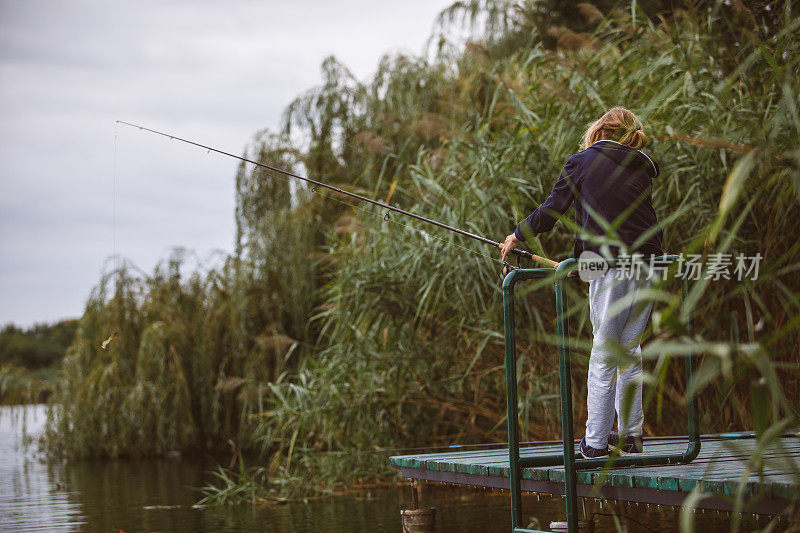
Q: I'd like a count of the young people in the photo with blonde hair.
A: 1